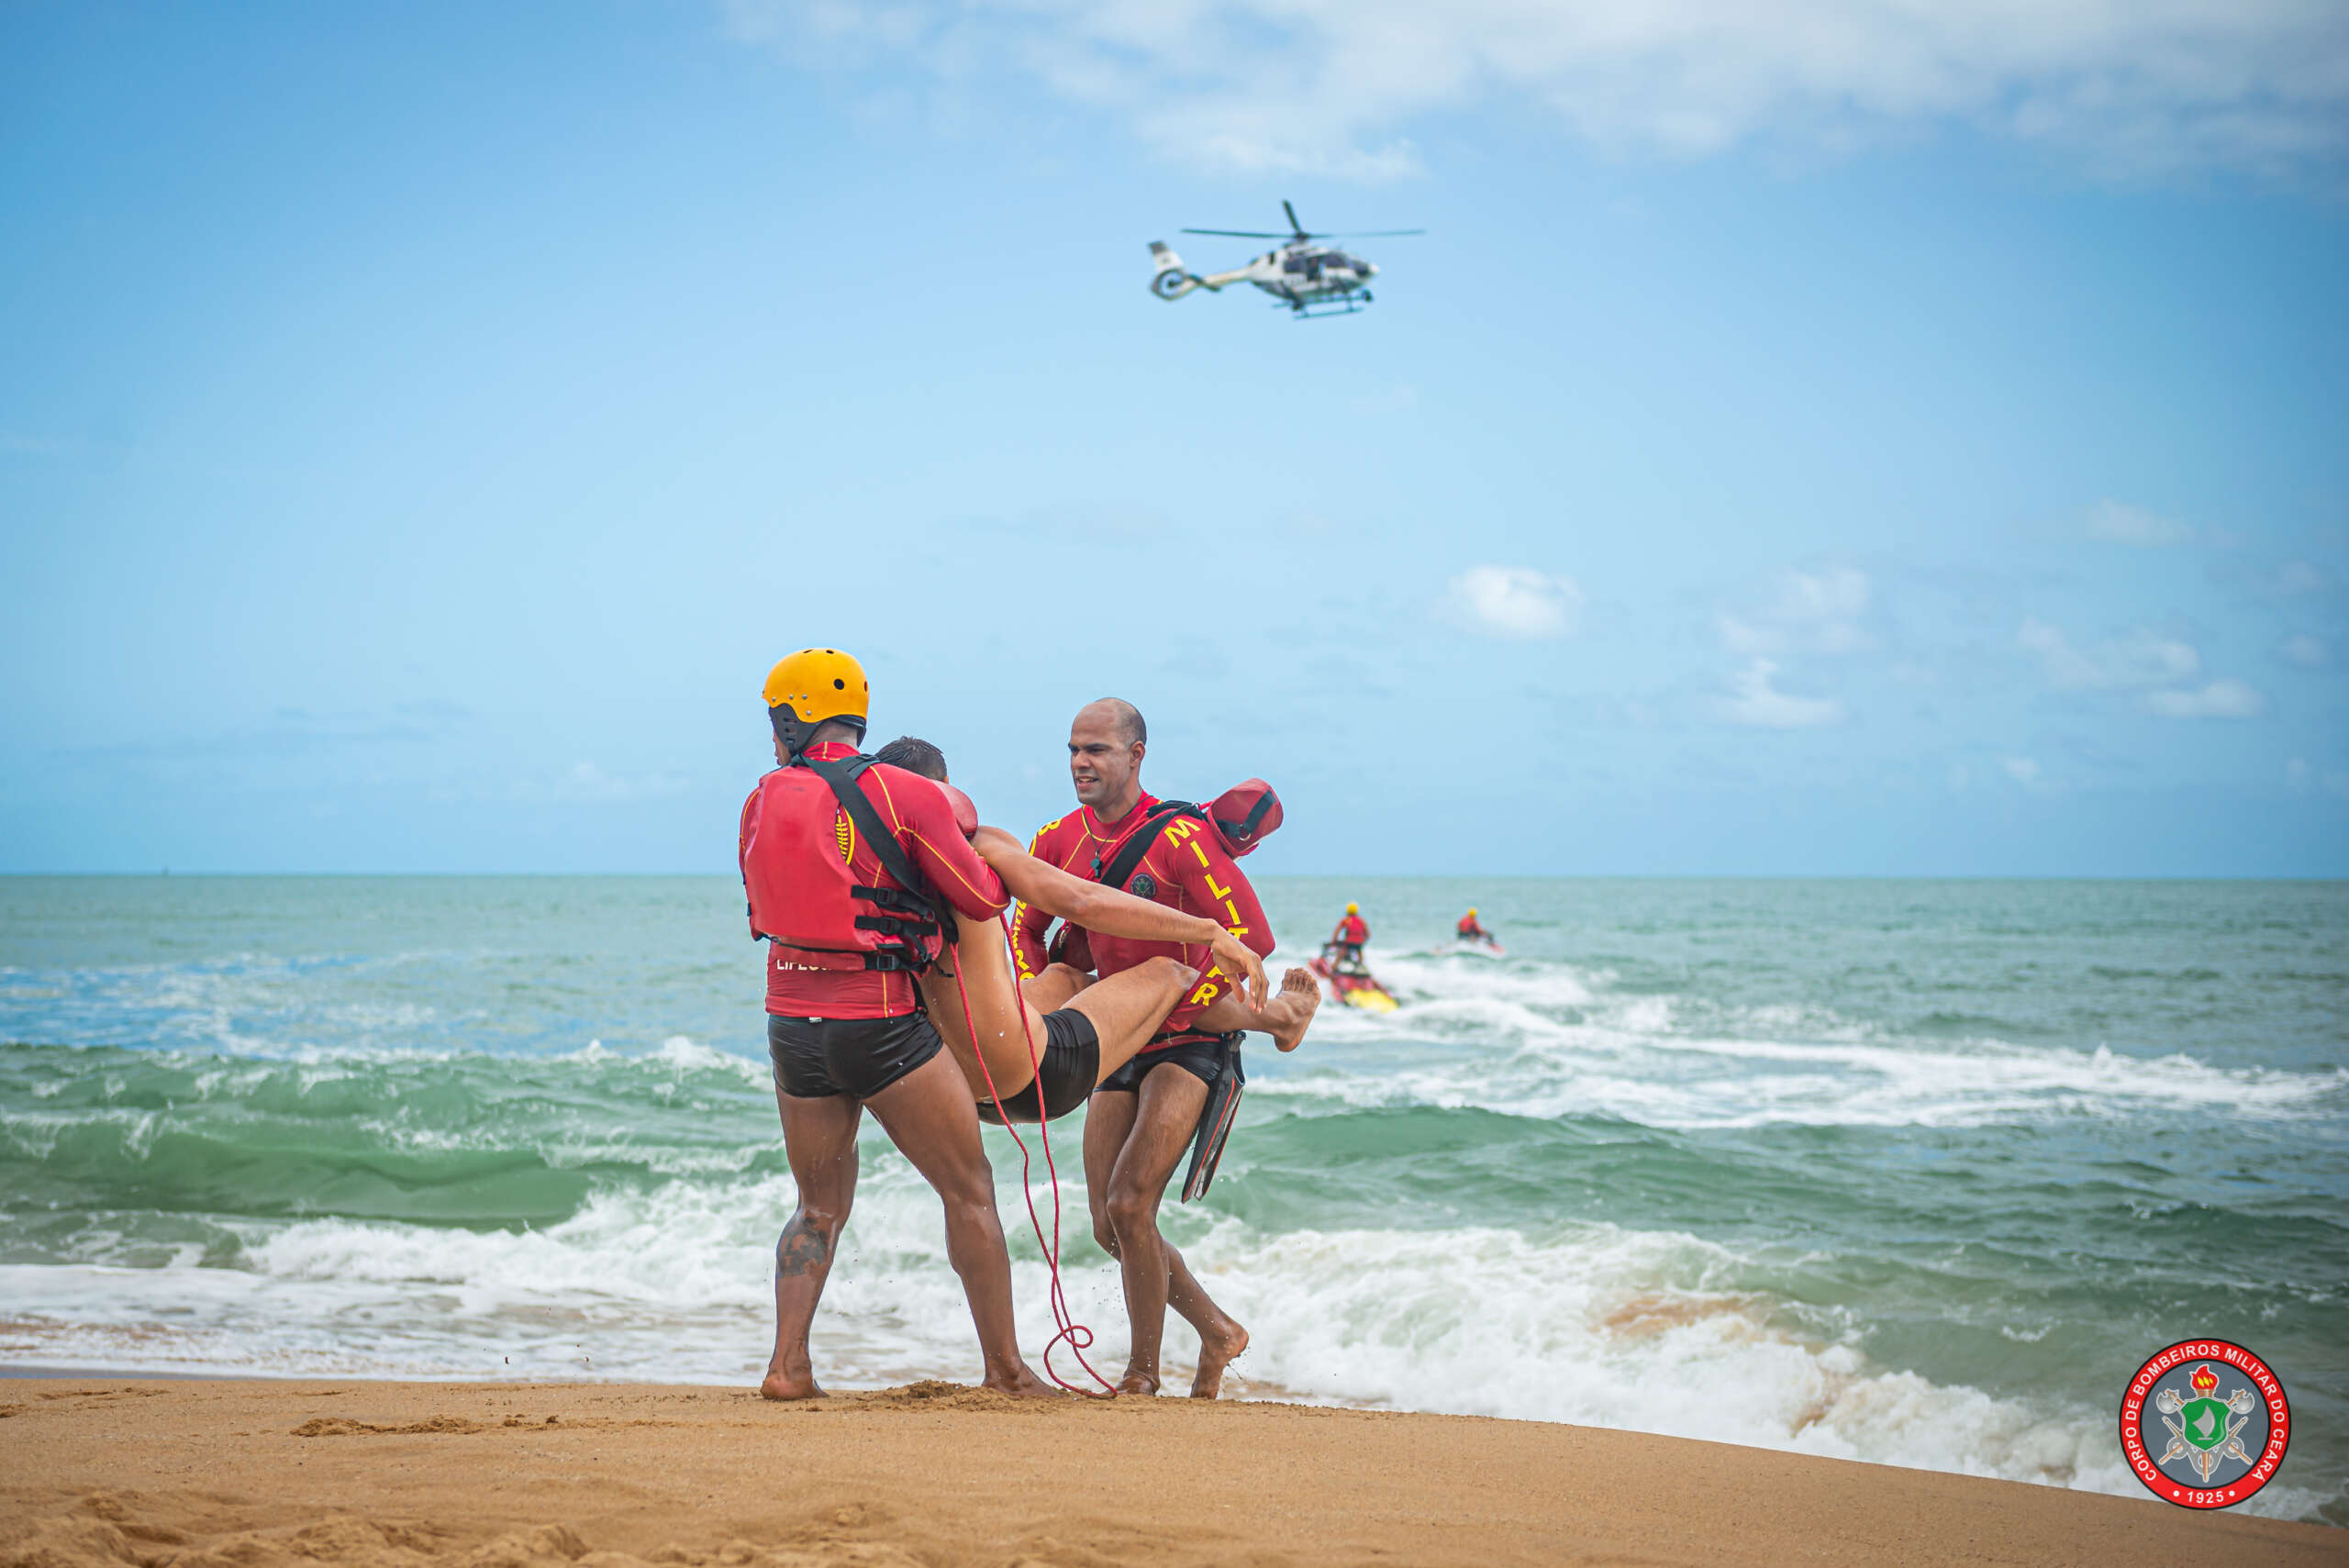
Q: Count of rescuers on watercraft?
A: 2